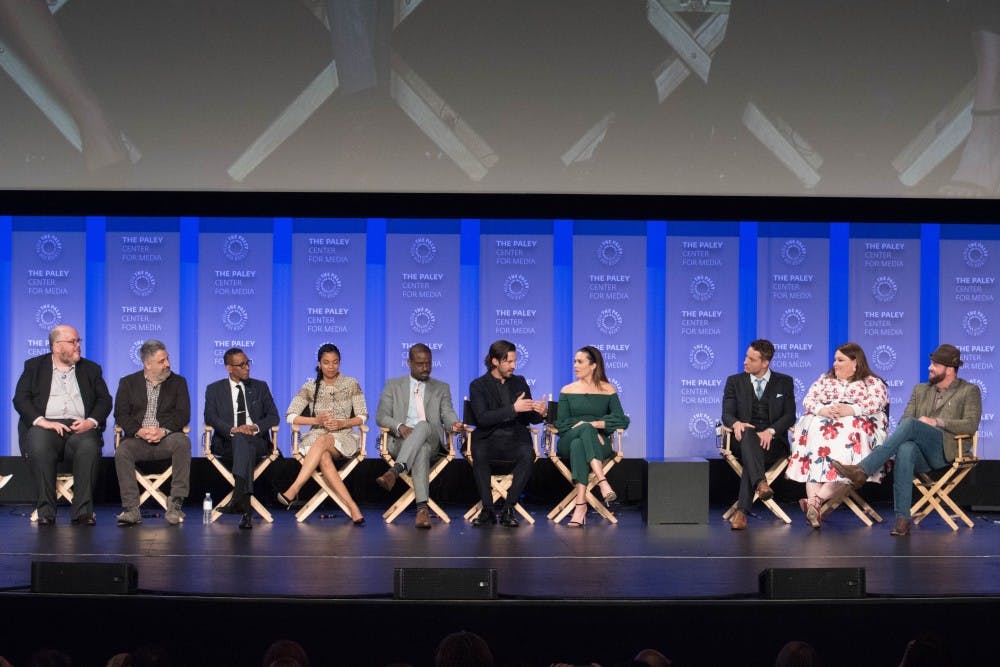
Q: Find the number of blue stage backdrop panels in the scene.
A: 11